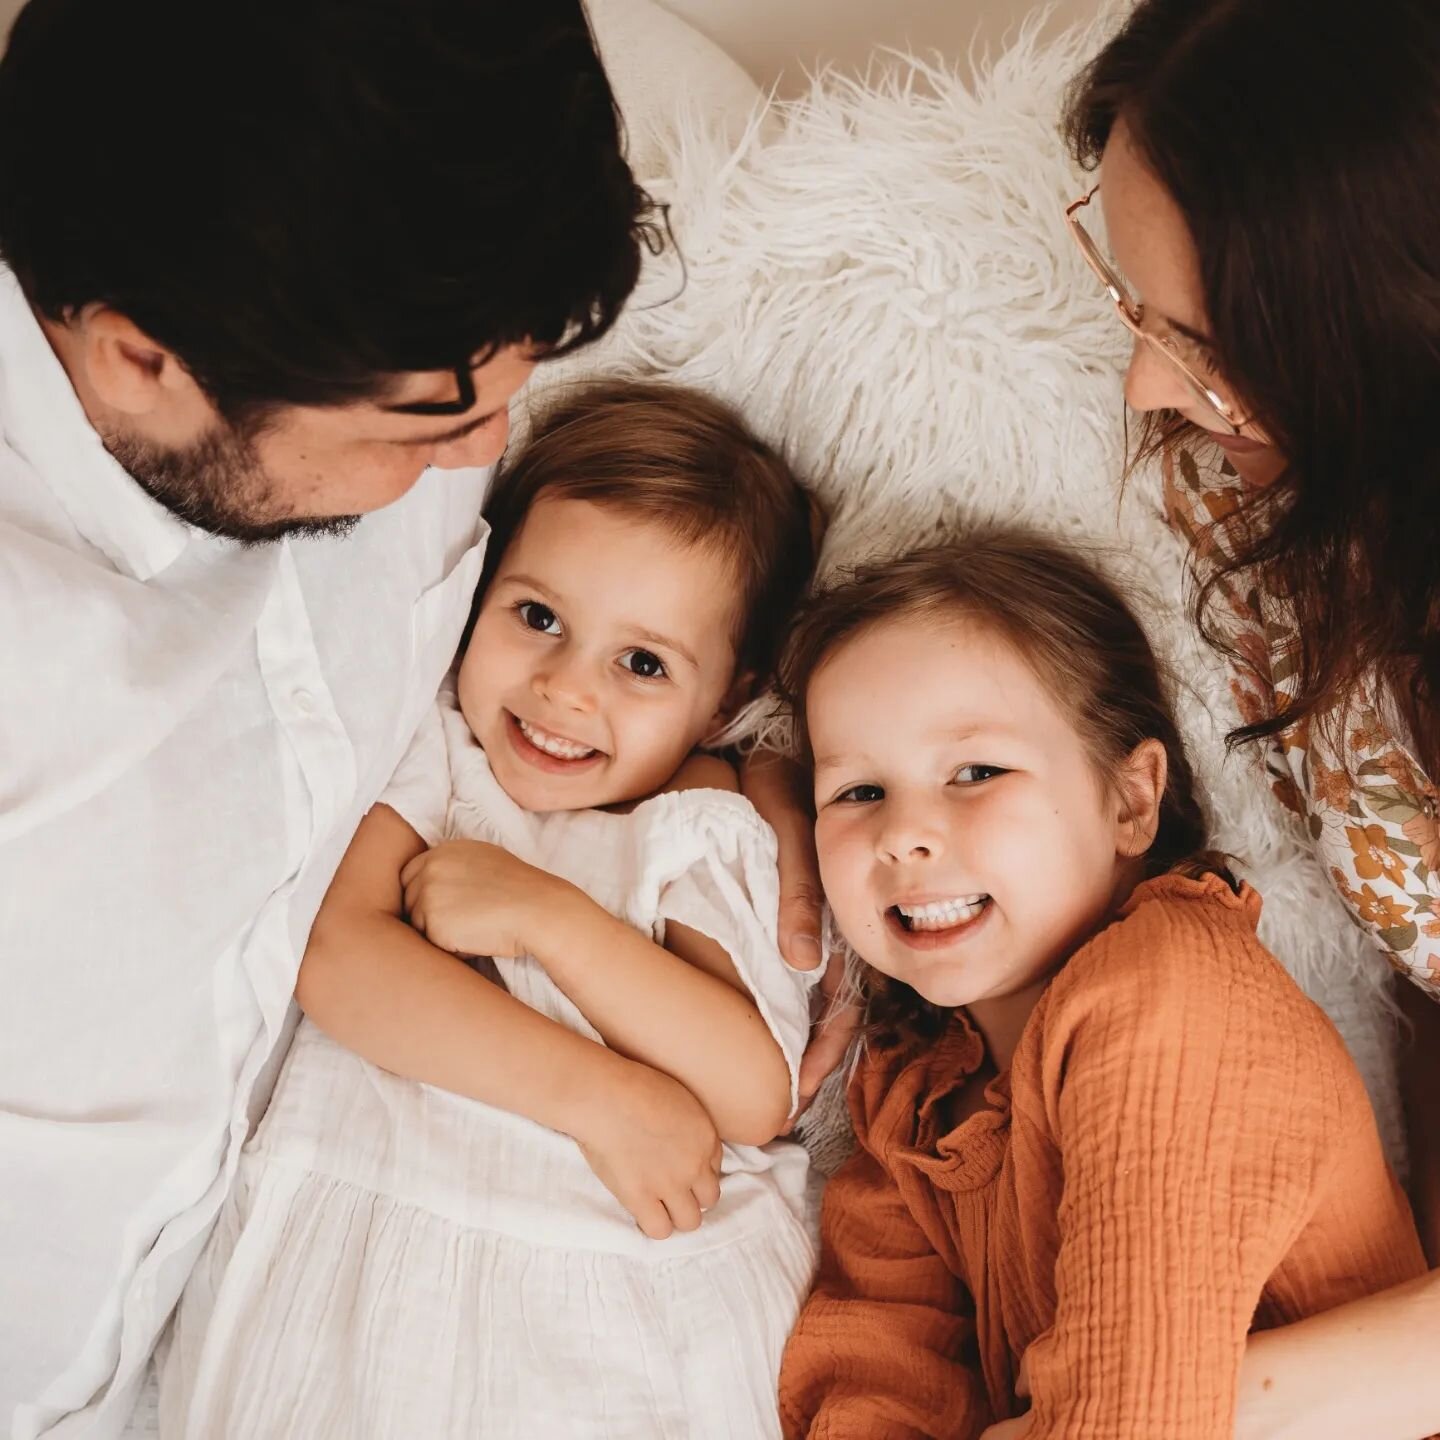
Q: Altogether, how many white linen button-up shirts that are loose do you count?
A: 1